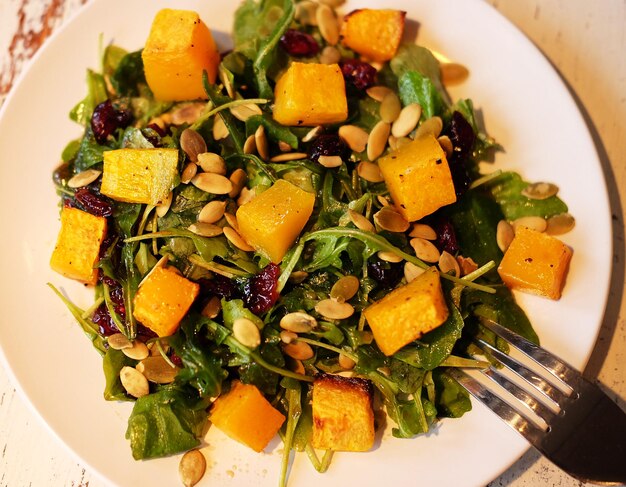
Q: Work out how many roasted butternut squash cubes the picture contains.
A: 12